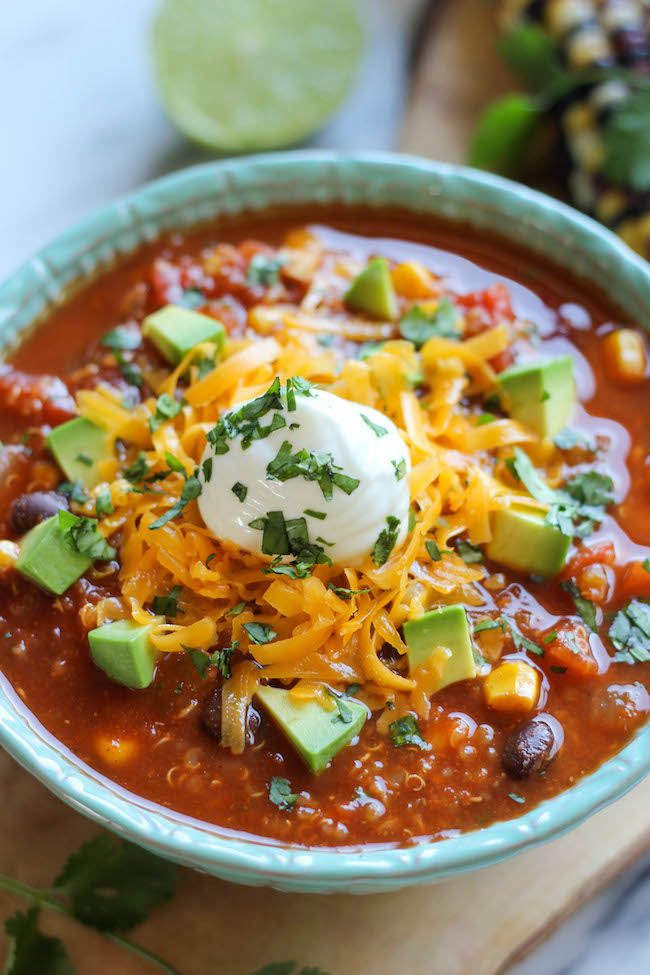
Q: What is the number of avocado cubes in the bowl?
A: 9